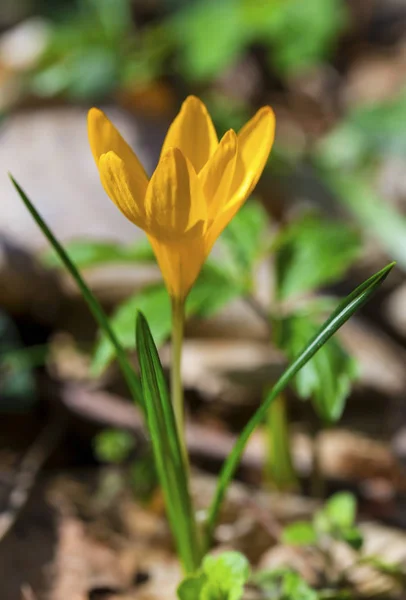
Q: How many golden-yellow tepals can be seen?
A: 6